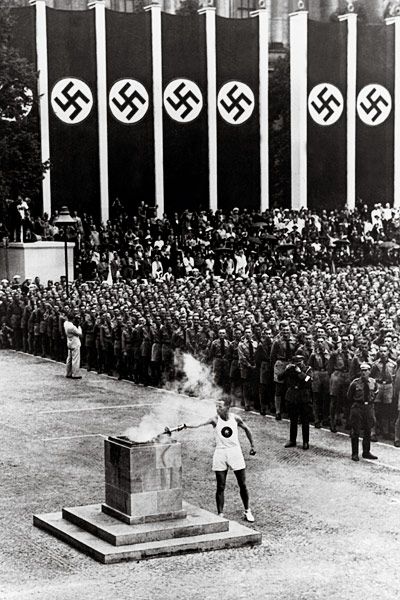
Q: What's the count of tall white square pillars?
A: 8